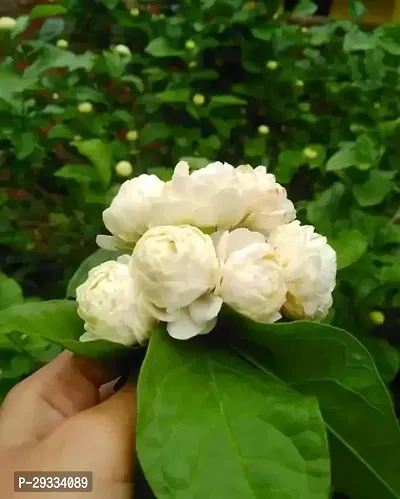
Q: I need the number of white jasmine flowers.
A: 7